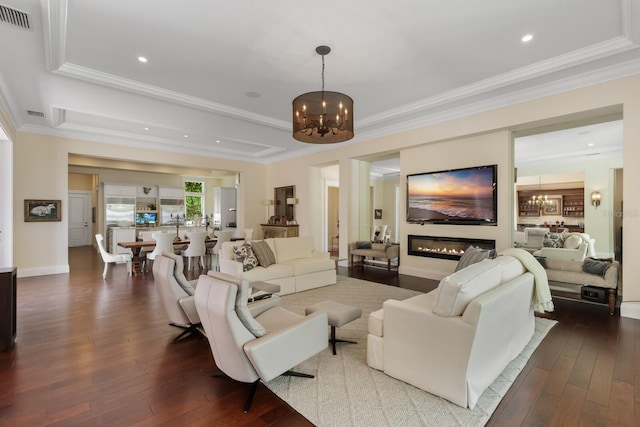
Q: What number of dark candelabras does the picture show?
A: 2